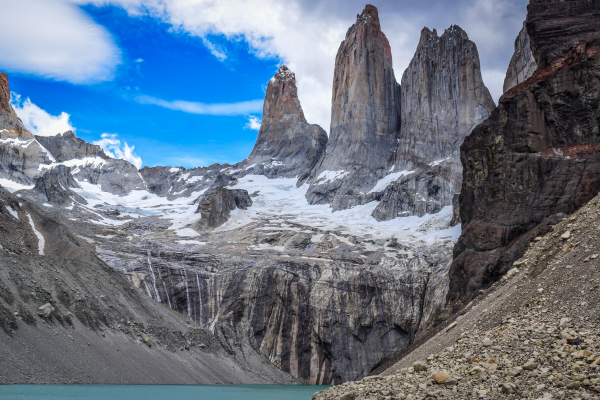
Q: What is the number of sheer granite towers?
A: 3